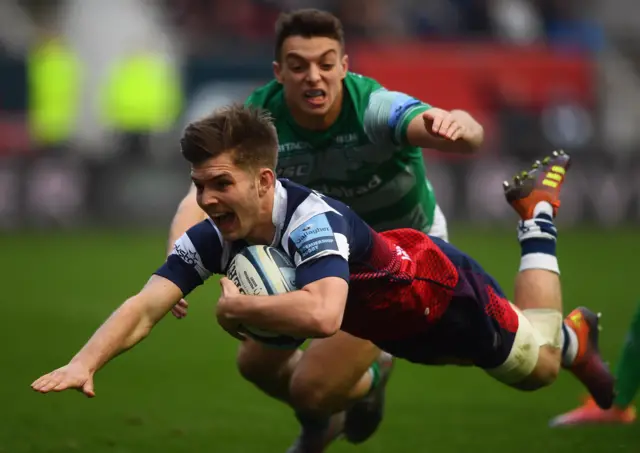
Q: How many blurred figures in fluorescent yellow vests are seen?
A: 2